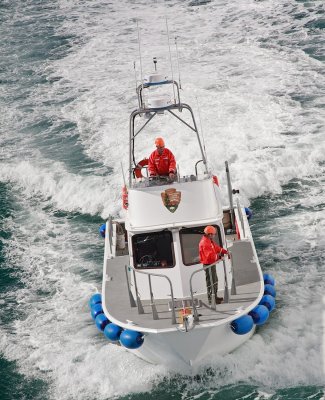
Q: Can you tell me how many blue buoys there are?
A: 12